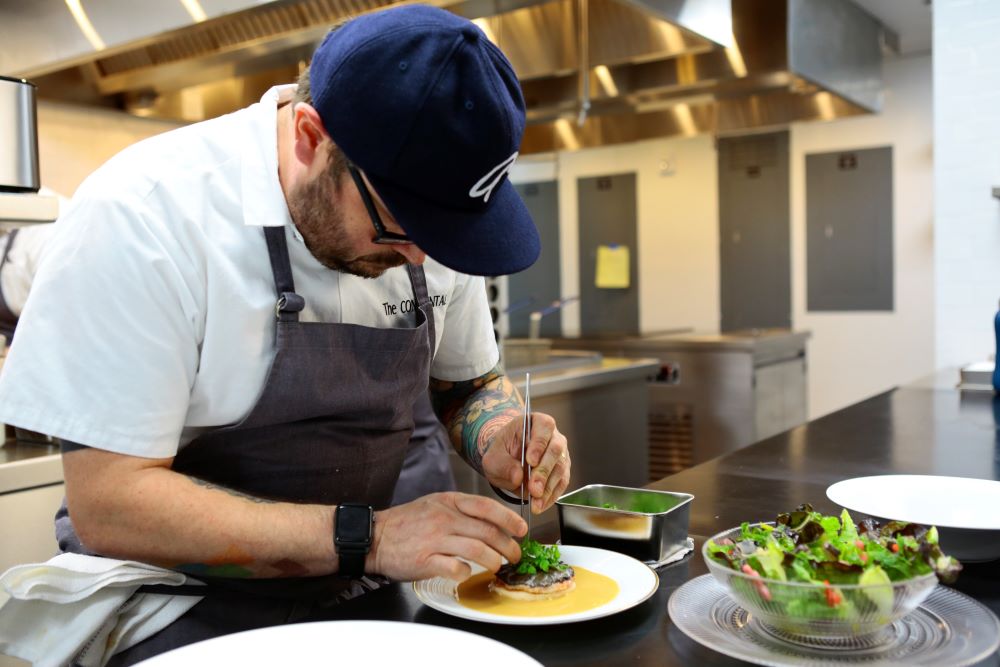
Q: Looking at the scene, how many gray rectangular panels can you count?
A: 4